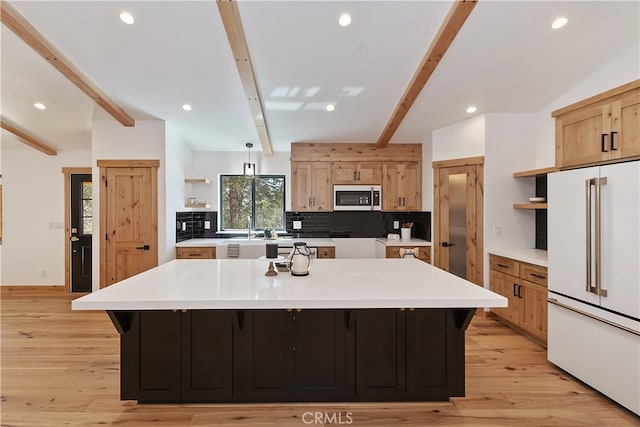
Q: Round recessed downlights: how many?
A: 7